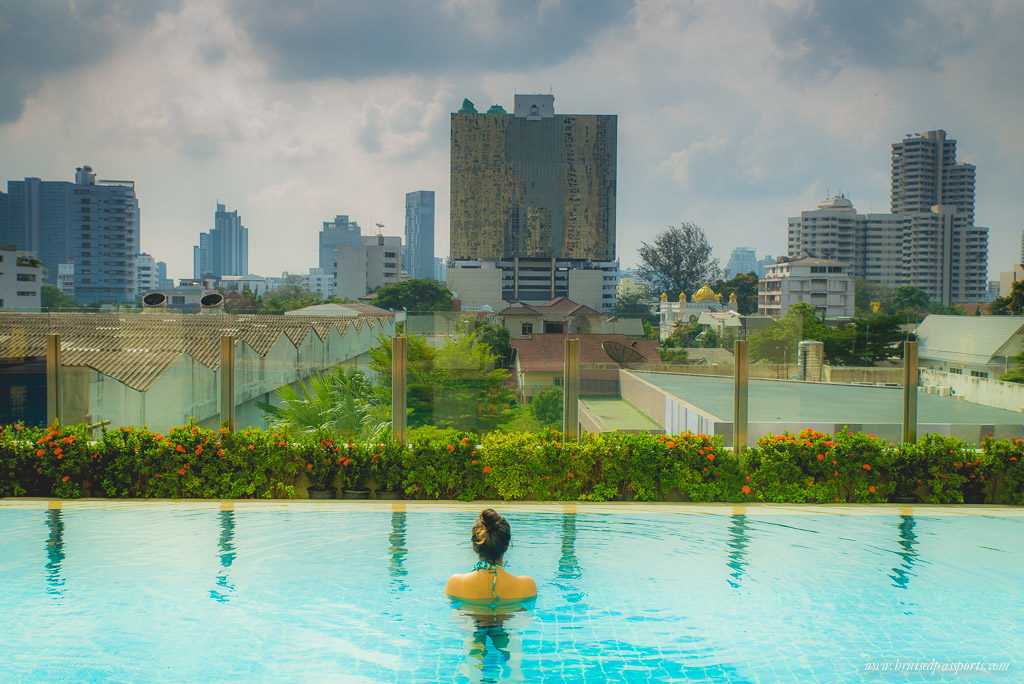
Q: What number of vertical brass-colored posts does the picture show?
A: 6